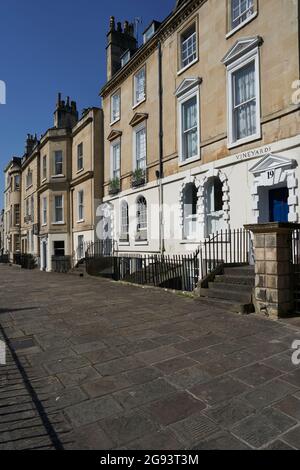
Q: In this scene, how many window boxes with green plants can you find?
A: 2